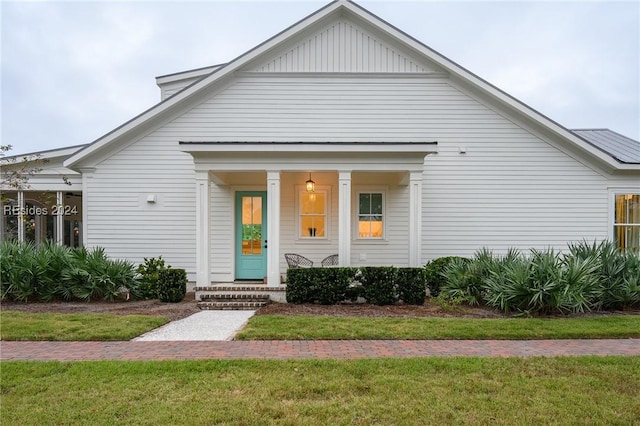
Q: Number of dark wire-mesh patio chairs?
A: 2